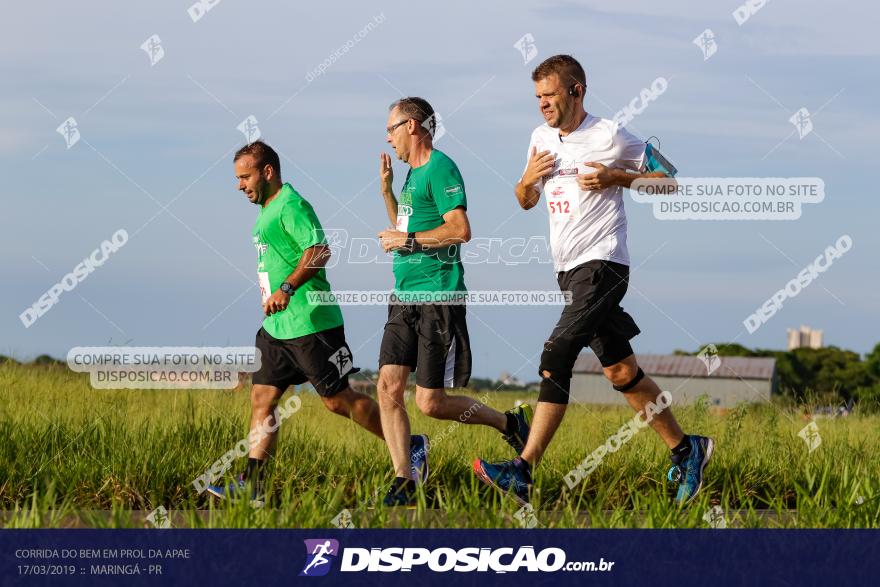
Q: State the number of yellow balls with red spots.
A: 0